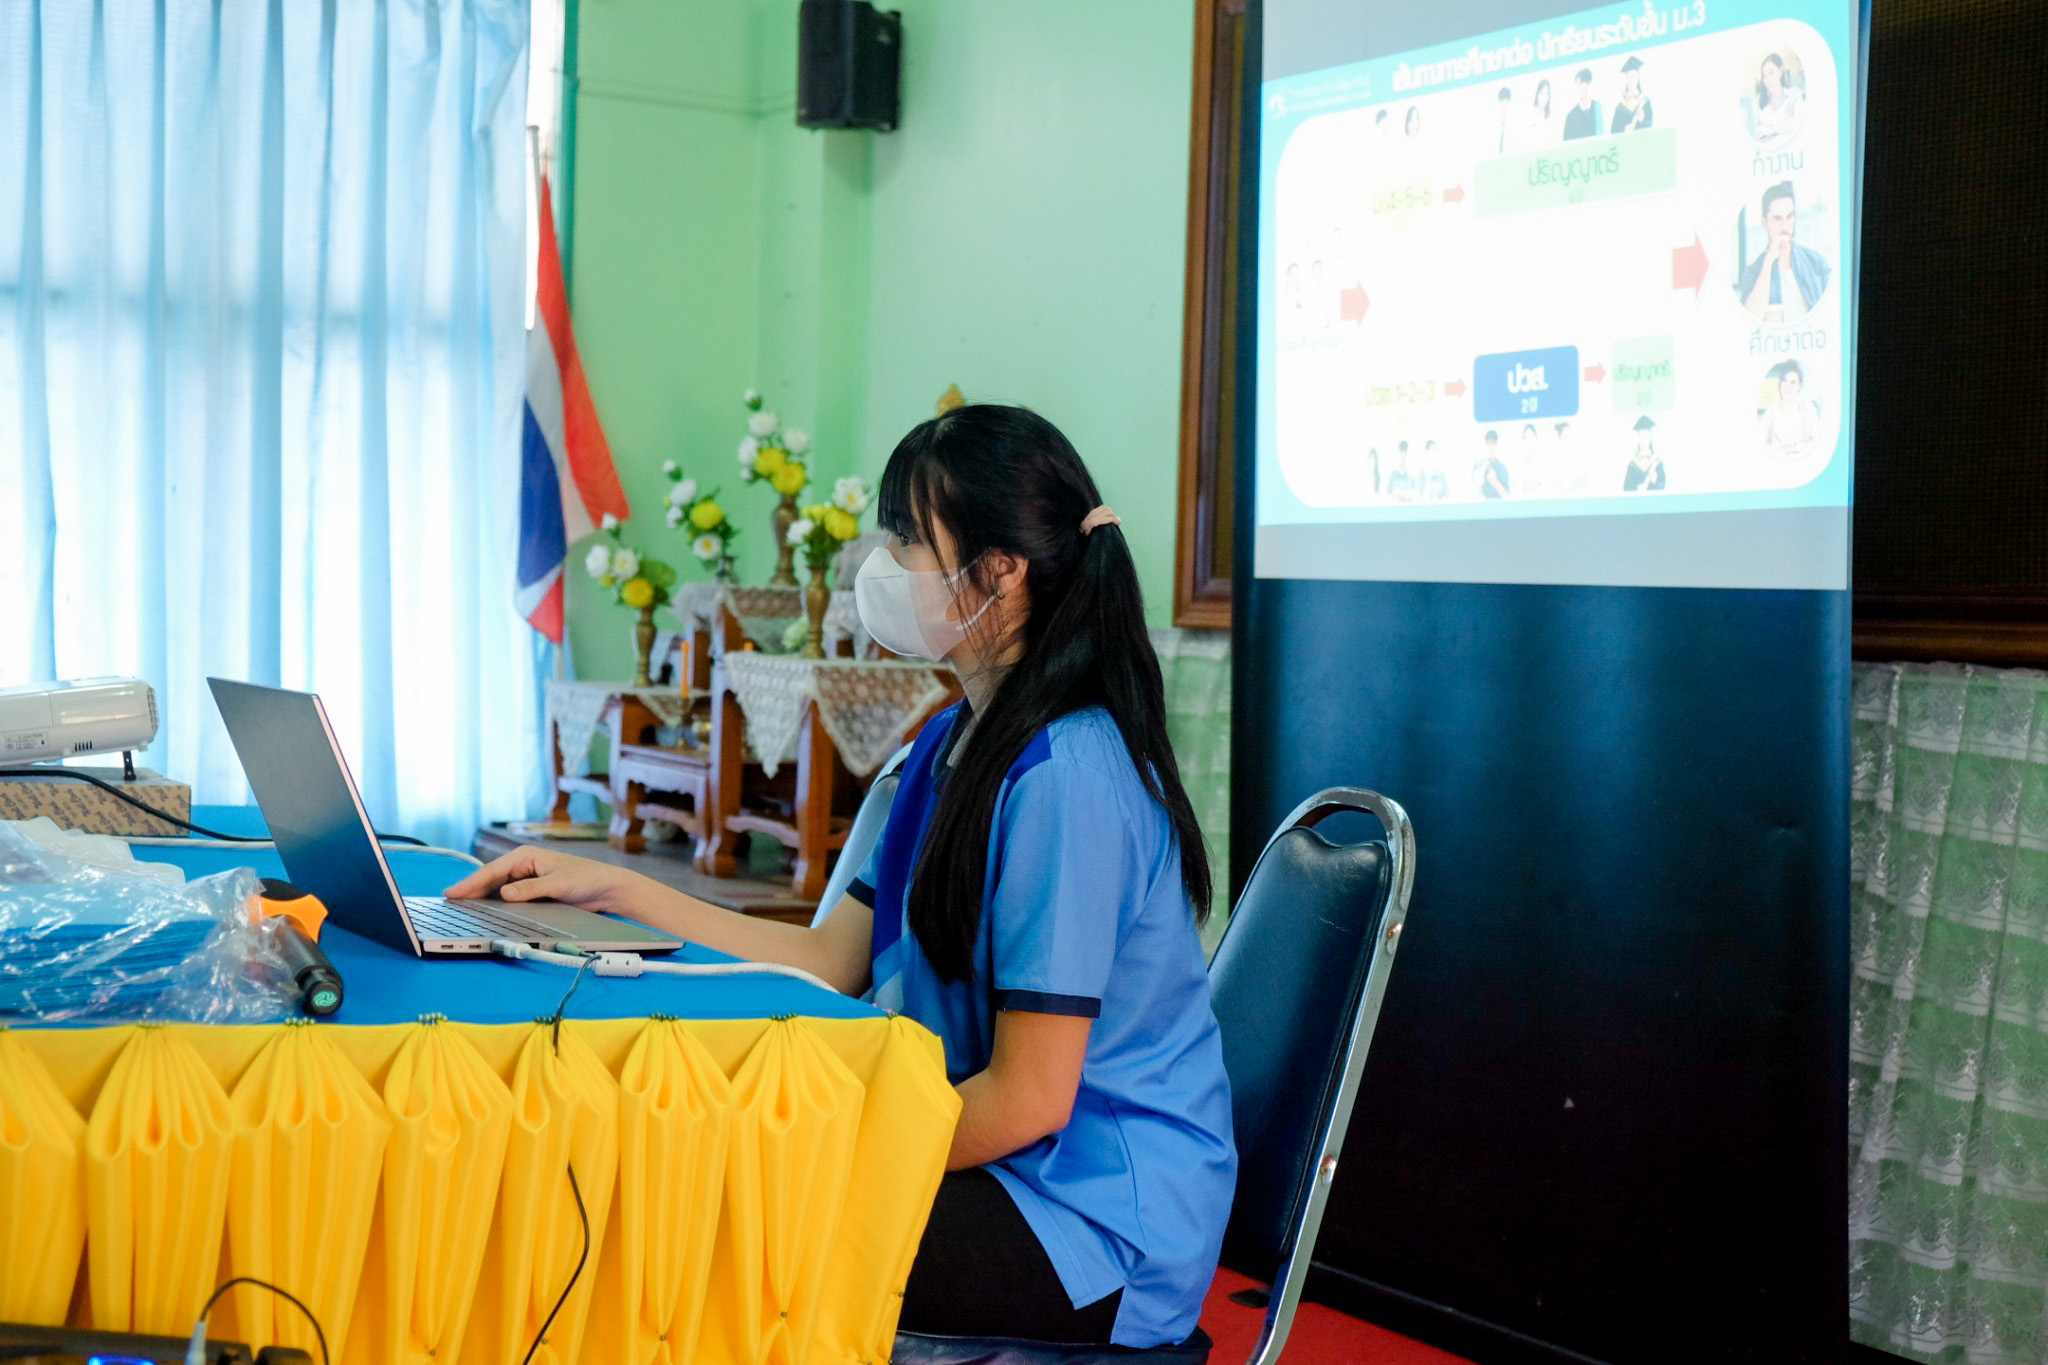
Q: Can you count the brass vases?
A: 3